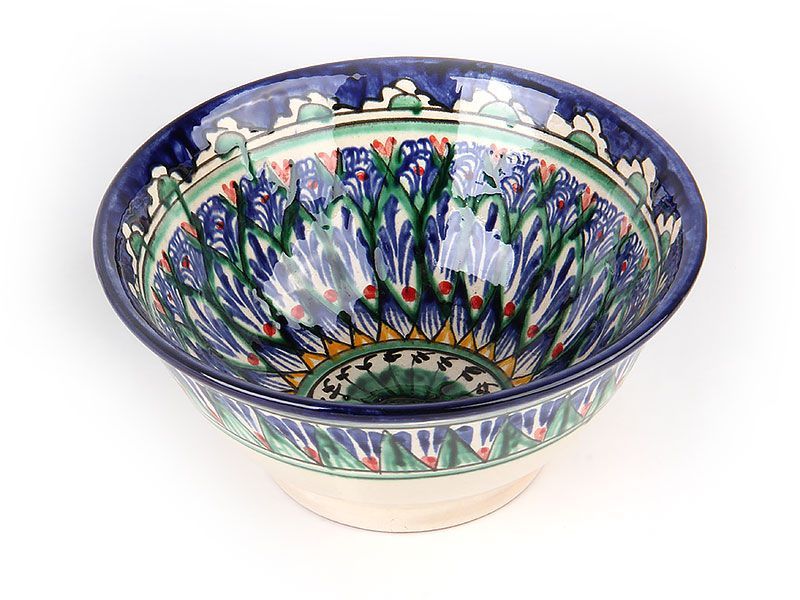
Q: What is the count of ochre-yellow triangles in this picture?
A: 11